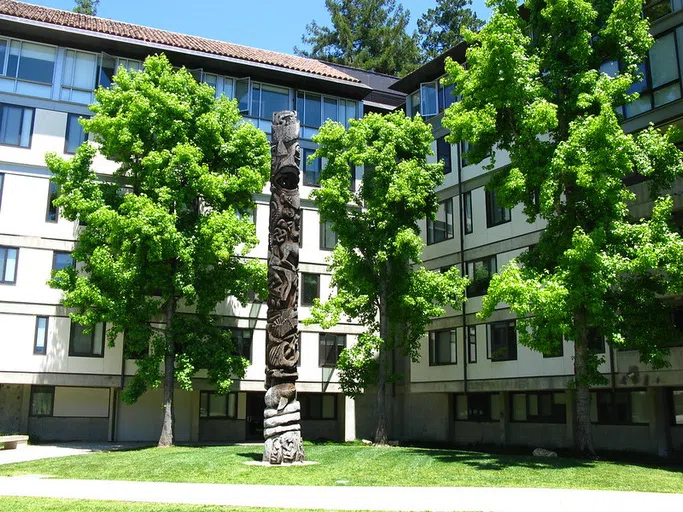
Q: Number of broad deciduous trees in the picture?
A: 3